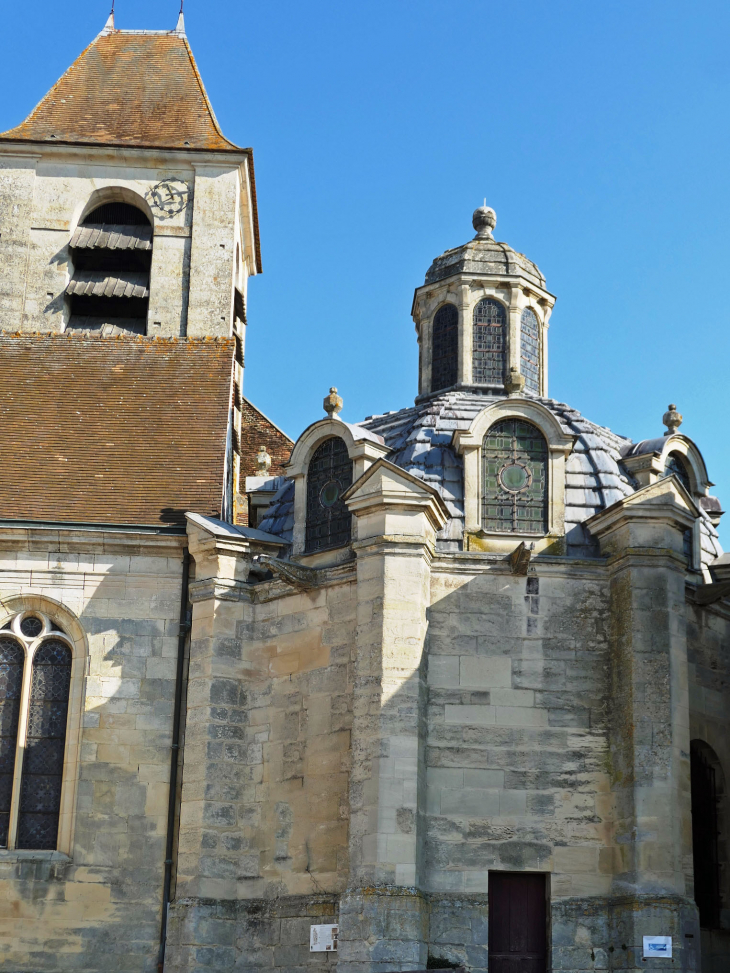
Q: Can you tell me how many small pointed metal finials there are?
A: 2